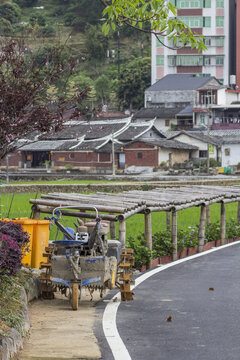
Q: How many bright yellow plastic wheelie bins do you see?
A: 2